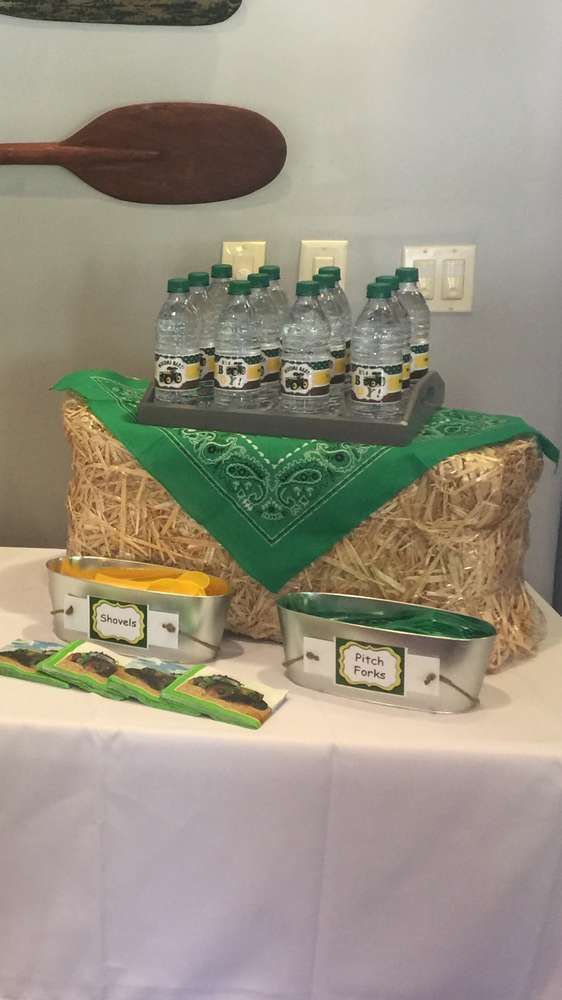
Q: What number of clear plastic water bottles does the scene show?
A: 12